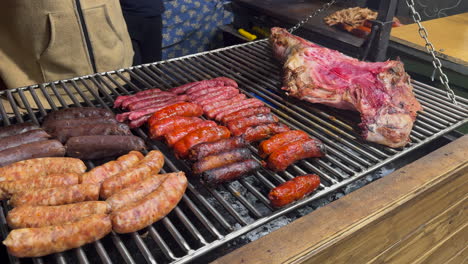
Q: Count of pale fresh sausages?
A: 9